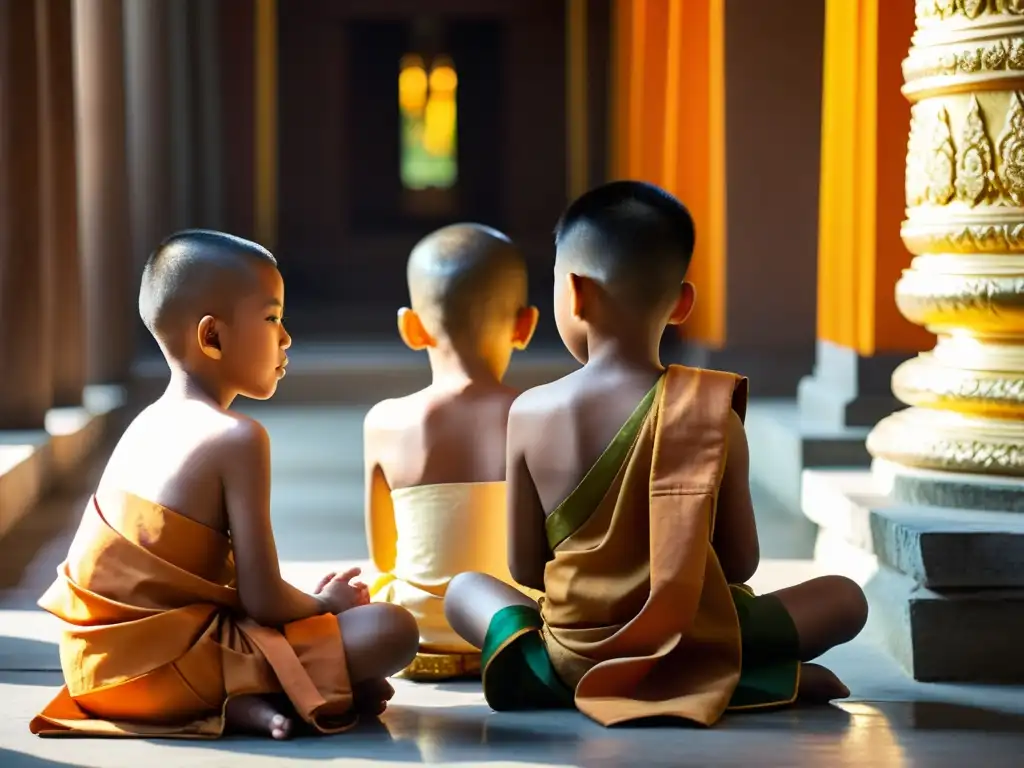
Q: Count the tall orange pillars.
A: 2